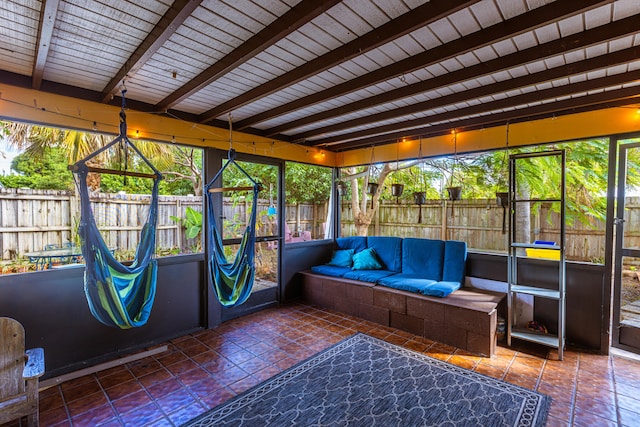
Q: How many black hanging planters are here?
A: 6